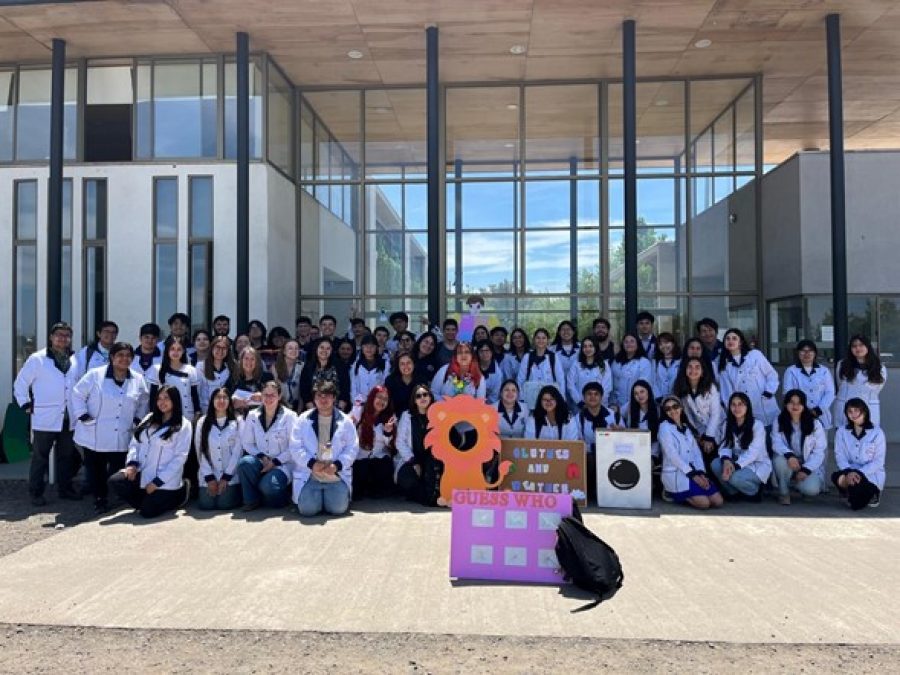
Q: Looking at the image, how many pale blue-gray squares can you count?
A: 6